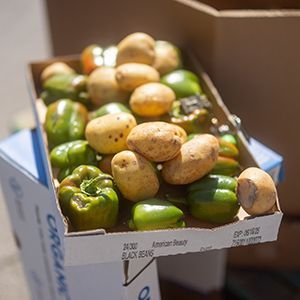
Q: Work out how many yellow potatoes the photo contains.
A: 11